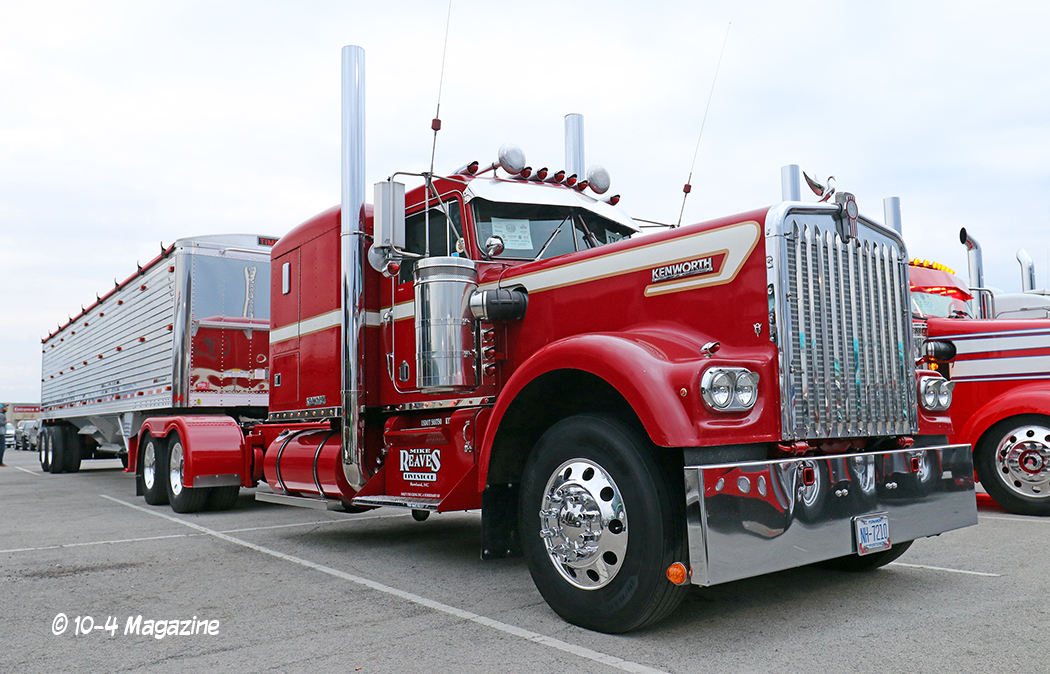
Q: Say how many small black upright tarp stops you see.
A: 9